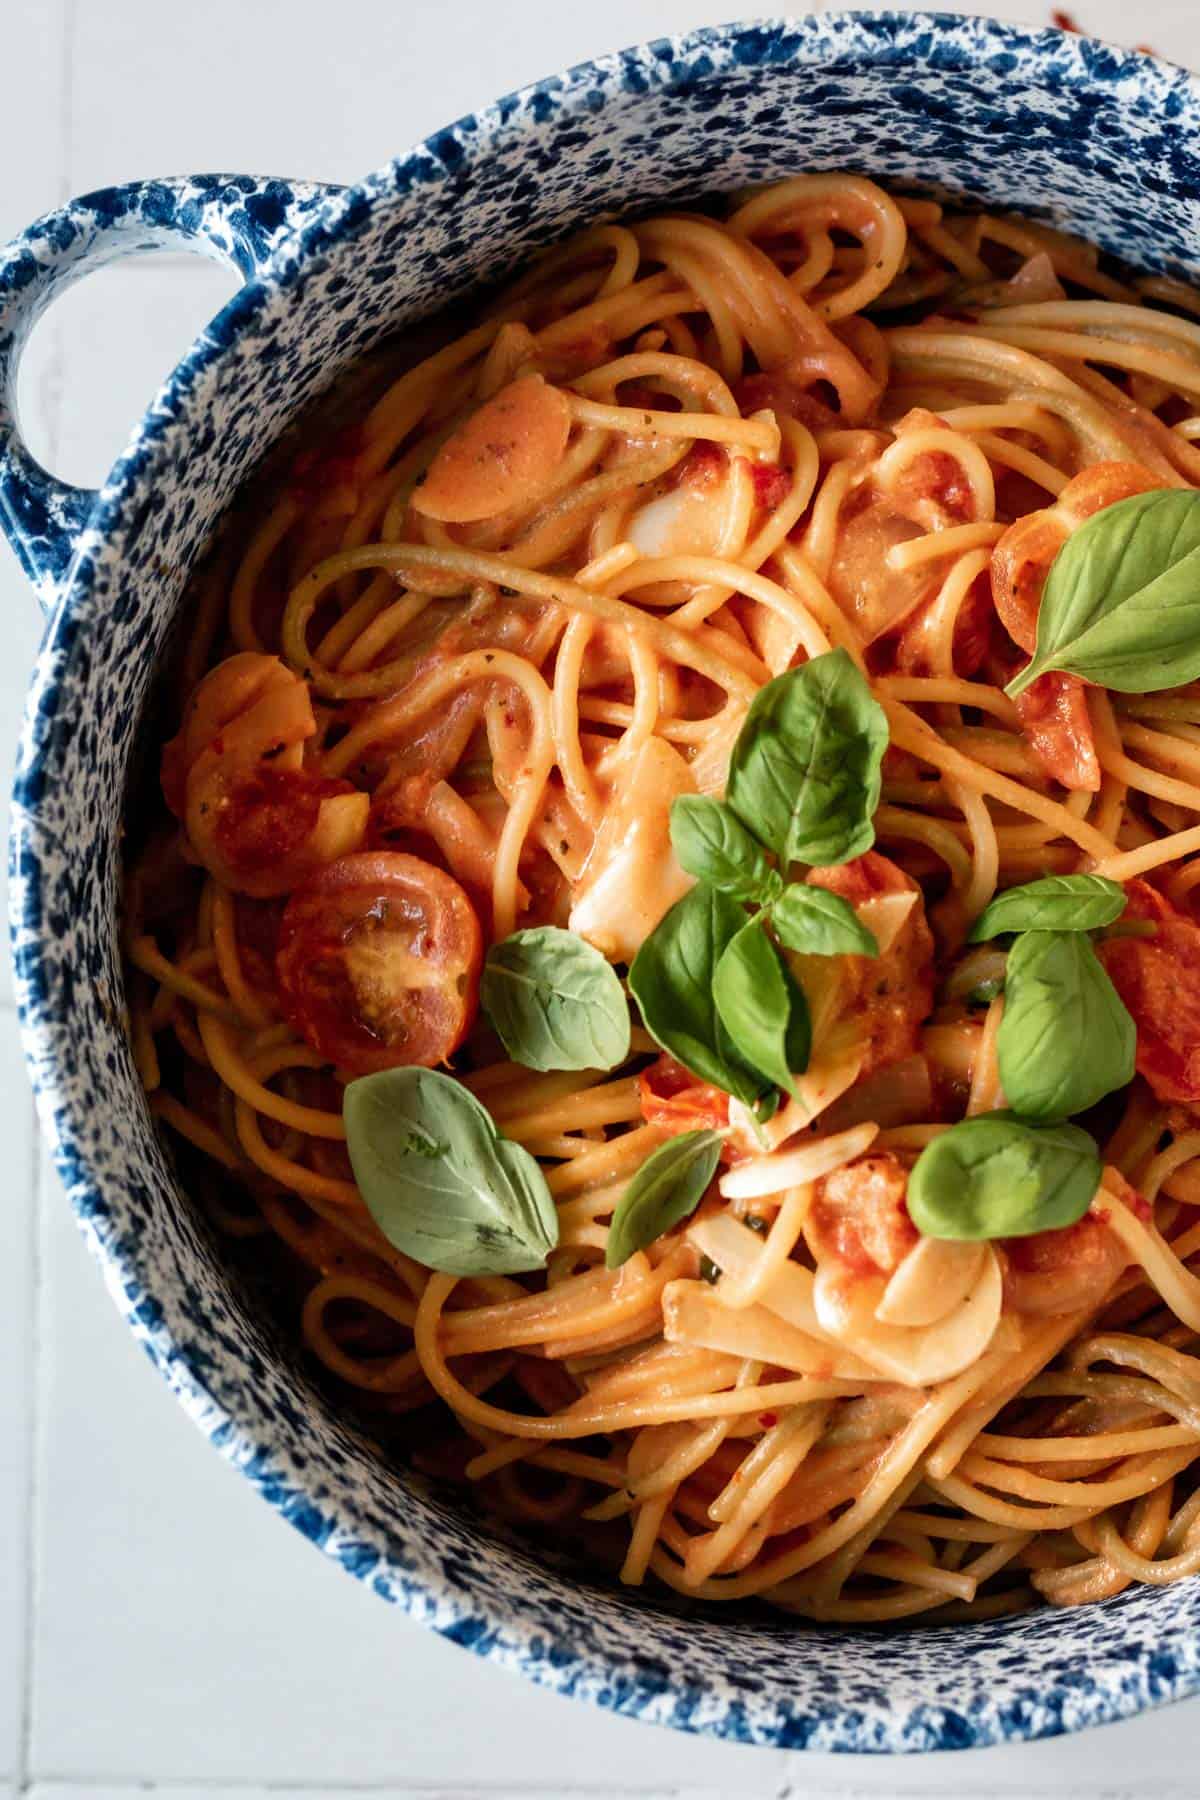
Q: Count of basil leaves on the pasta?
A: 12